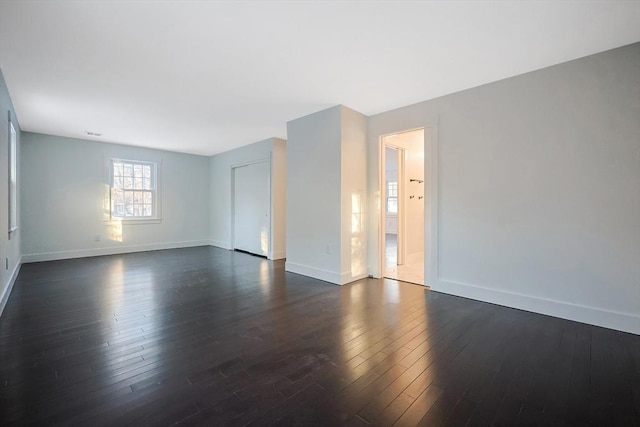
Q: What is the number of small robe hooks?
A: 2